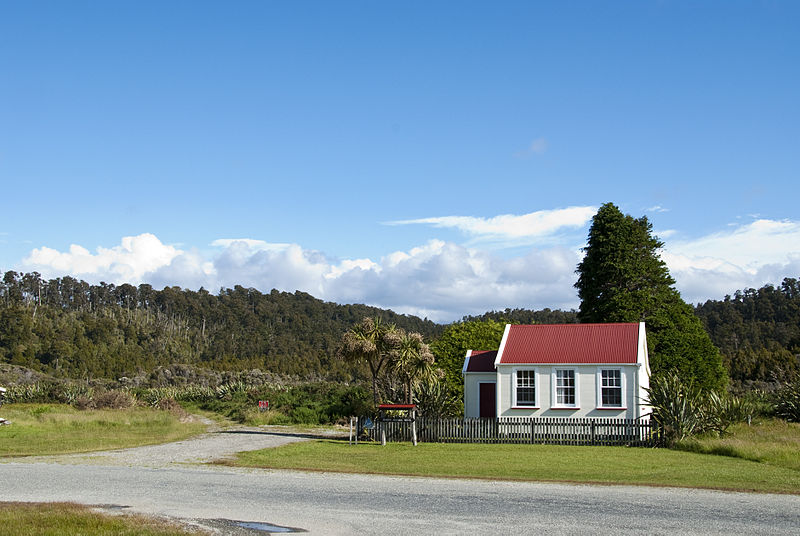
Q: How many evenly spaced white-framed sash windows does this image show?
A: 3